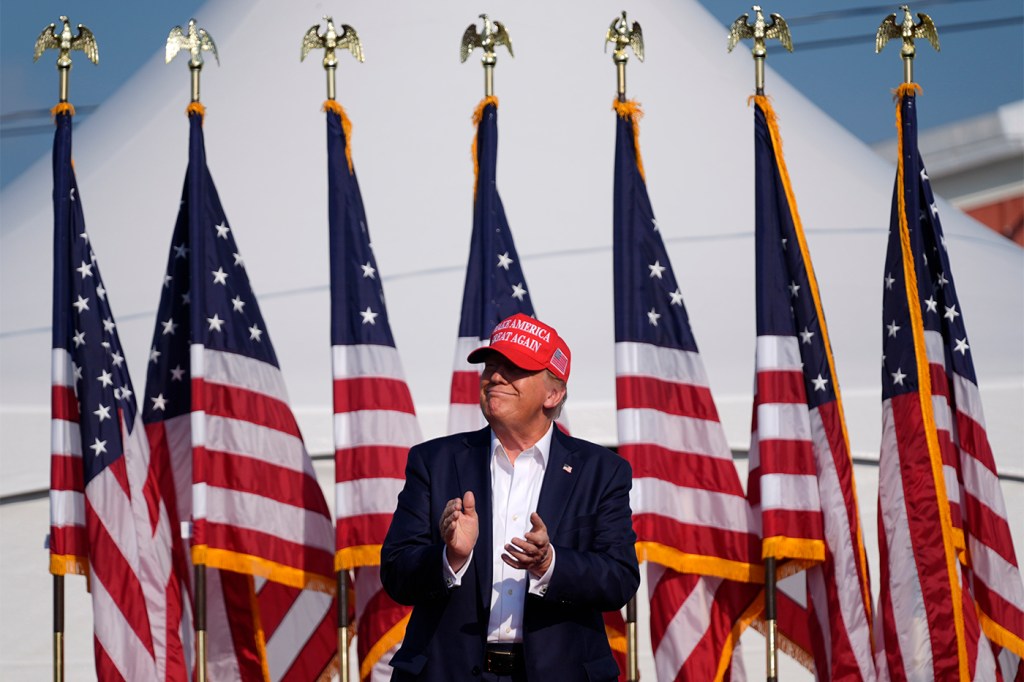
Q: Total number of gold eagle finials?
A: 7